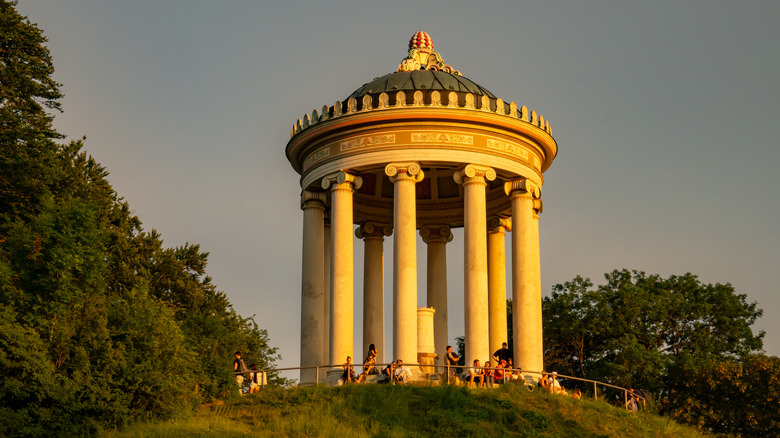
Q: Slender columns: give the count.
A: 10